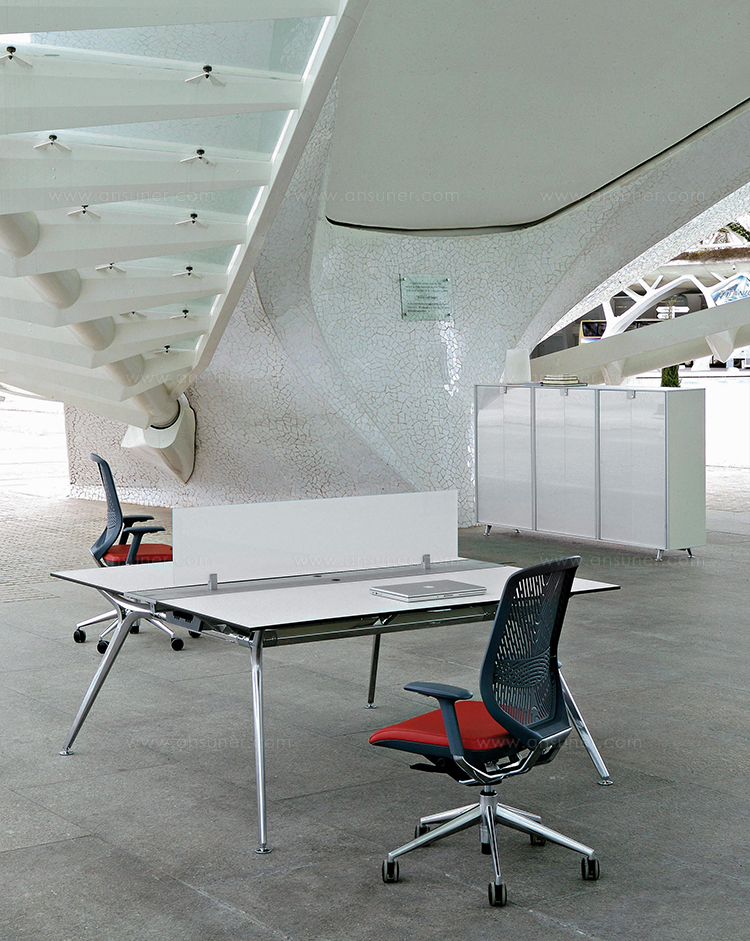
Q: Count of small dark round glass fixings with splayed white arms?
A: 11